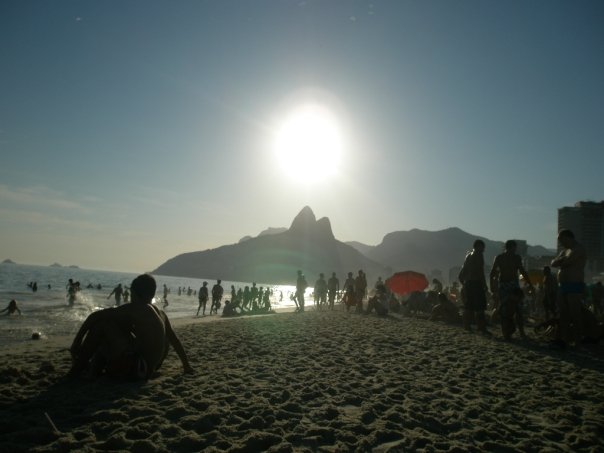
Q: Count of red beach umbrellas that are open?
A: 1